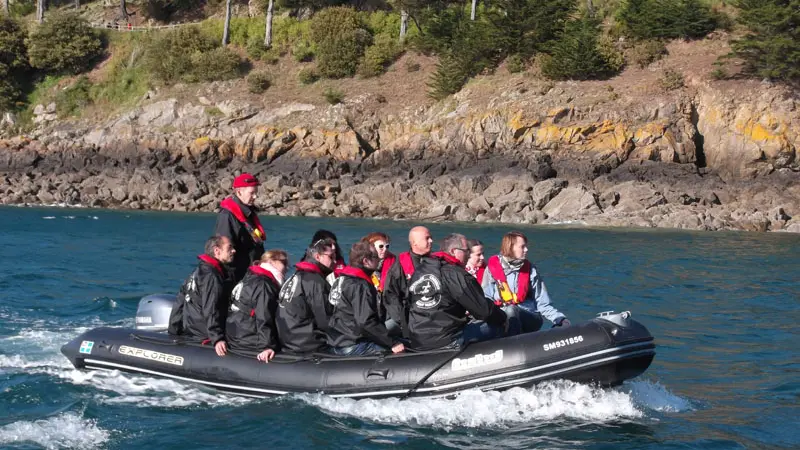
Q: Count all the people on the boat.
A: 11